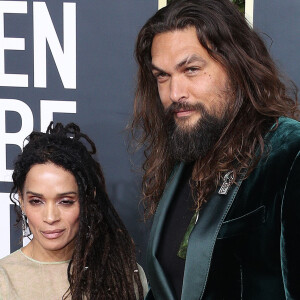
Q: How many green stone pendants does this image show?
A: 1